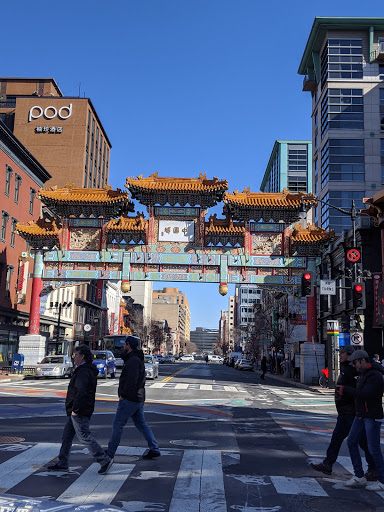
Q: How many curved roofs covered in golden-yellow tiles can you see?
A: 7